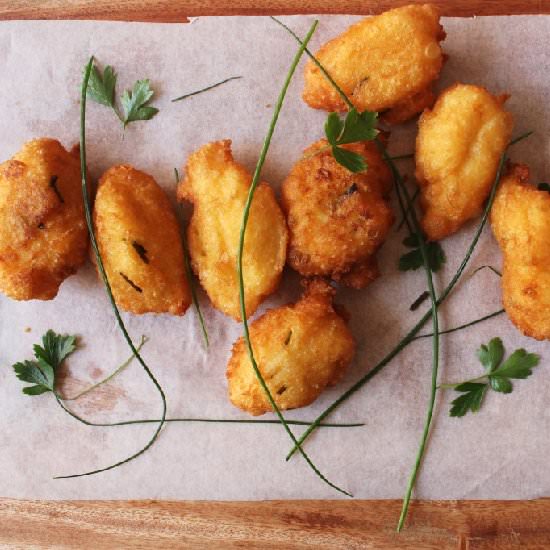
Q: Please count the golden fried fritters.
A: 8